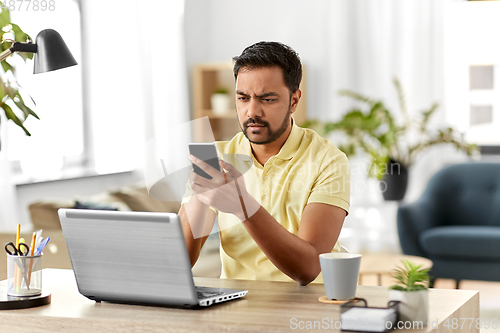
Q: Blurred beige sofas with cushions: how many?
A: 1